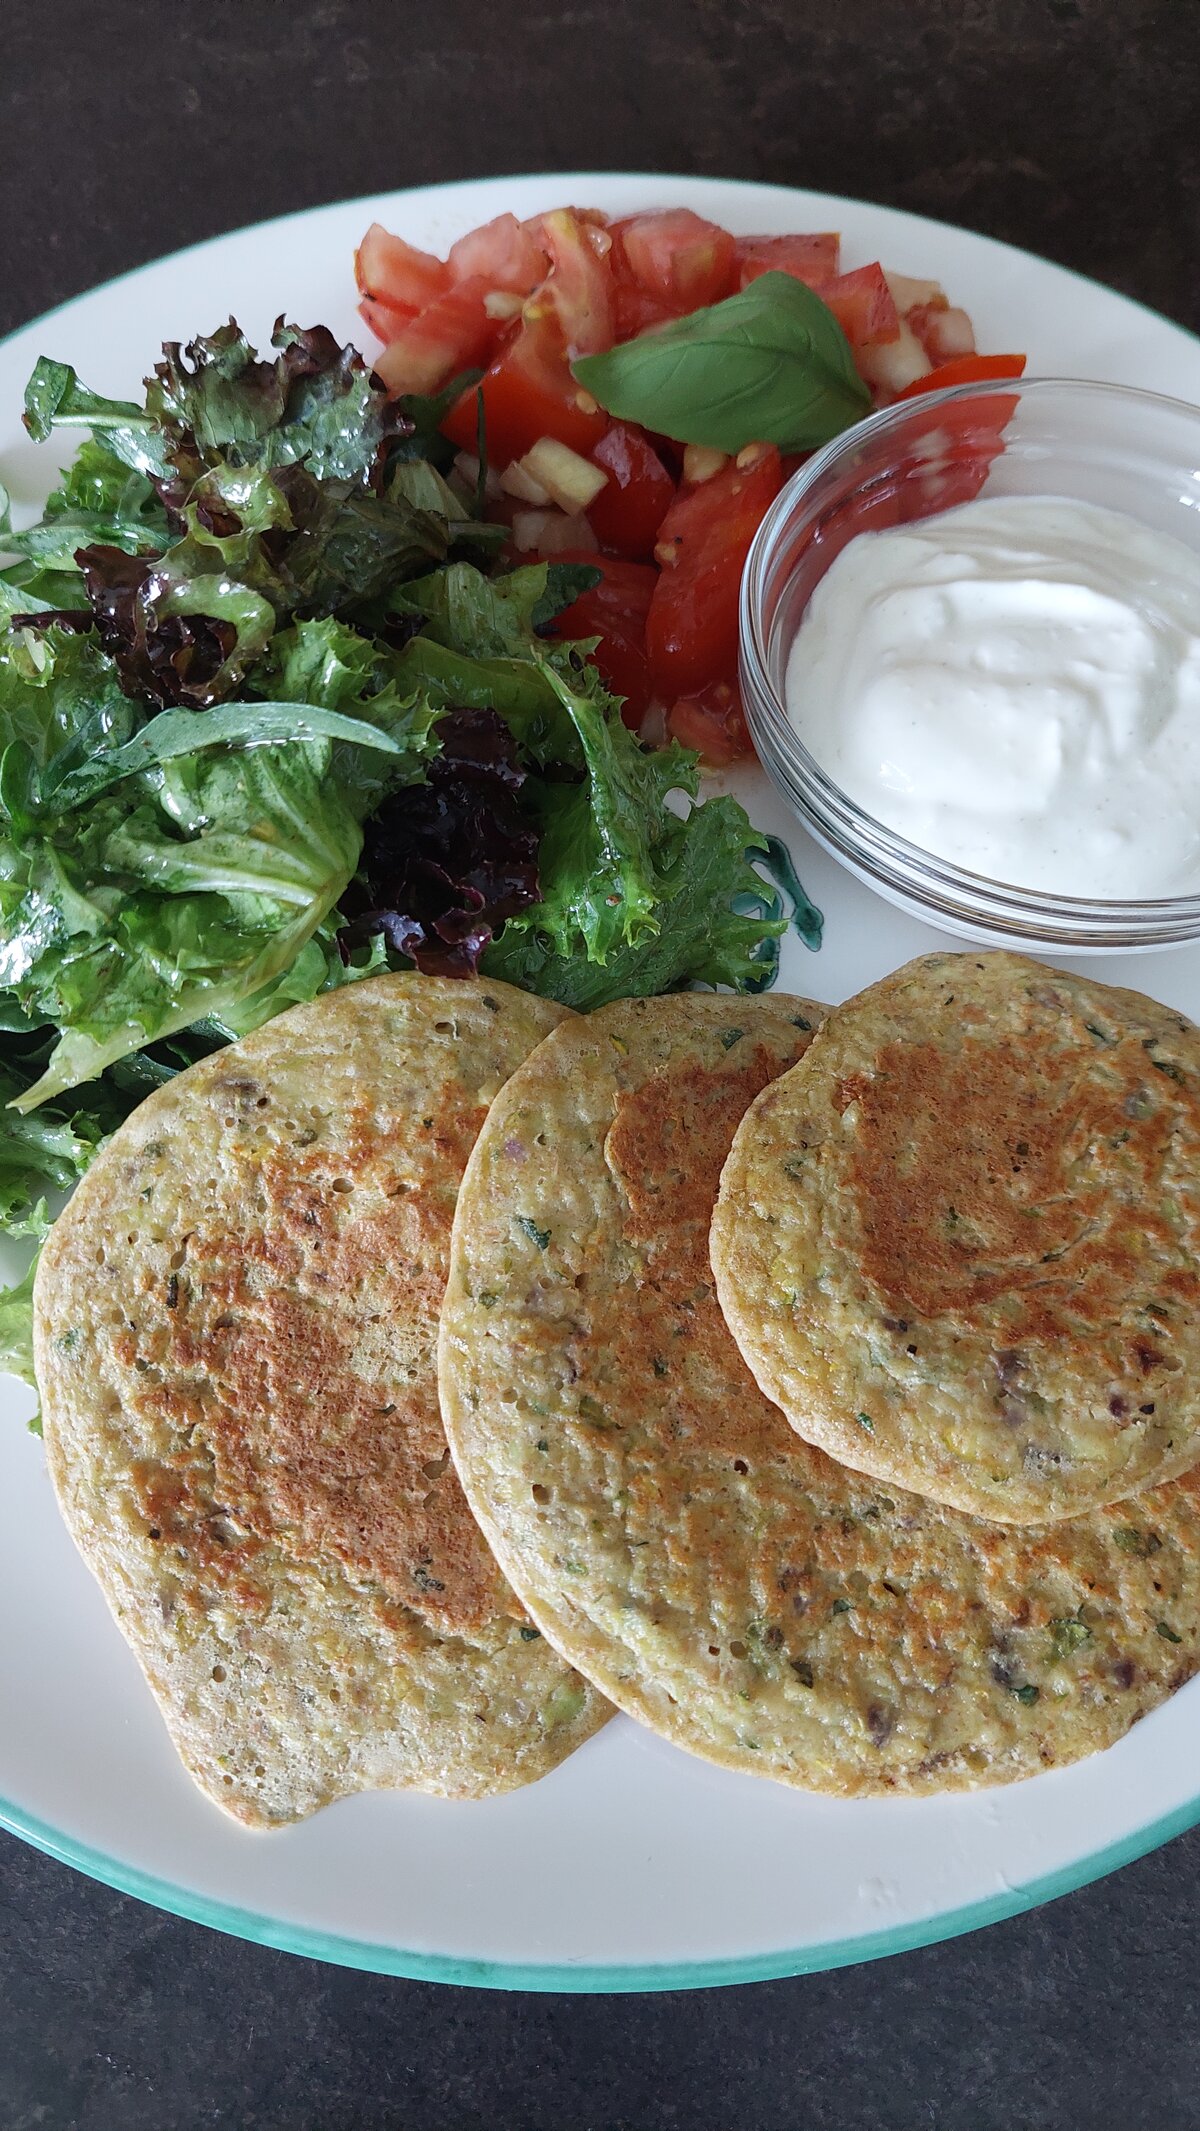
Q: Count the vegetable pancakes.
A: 3